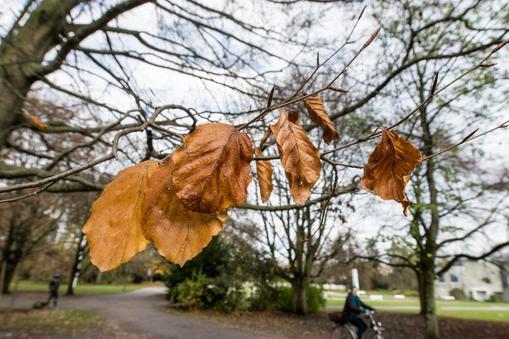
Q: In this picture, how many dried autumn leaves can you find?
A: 7